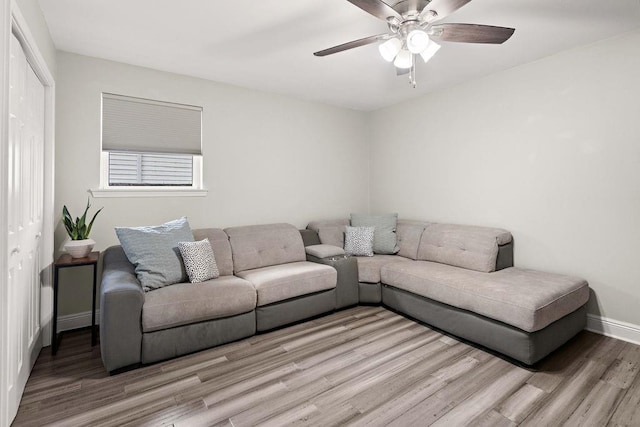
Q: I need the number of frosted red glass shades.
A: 0